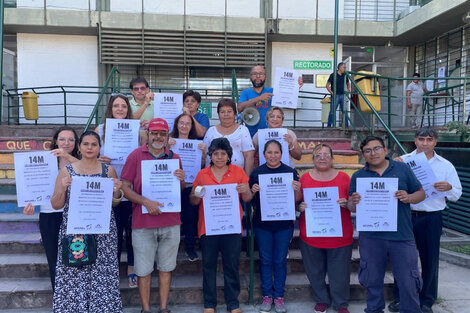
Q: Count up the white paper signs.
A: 13